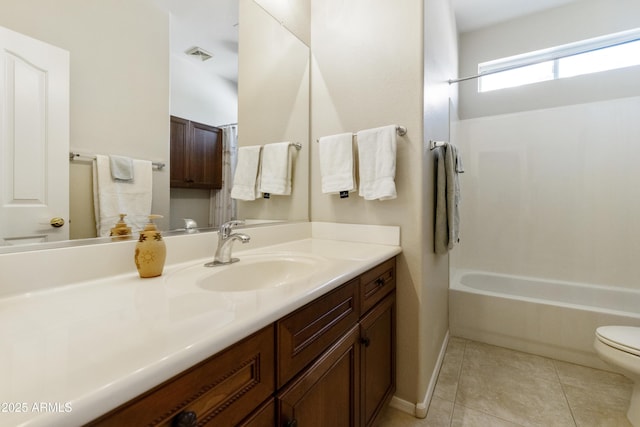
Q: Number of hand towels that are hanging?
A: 2